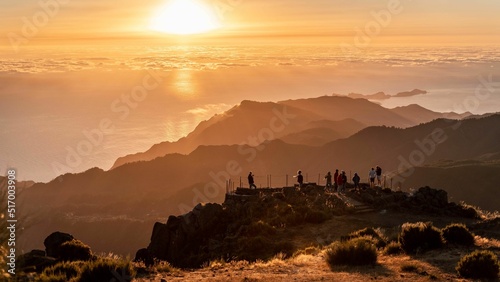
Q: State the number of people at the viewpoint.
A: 9